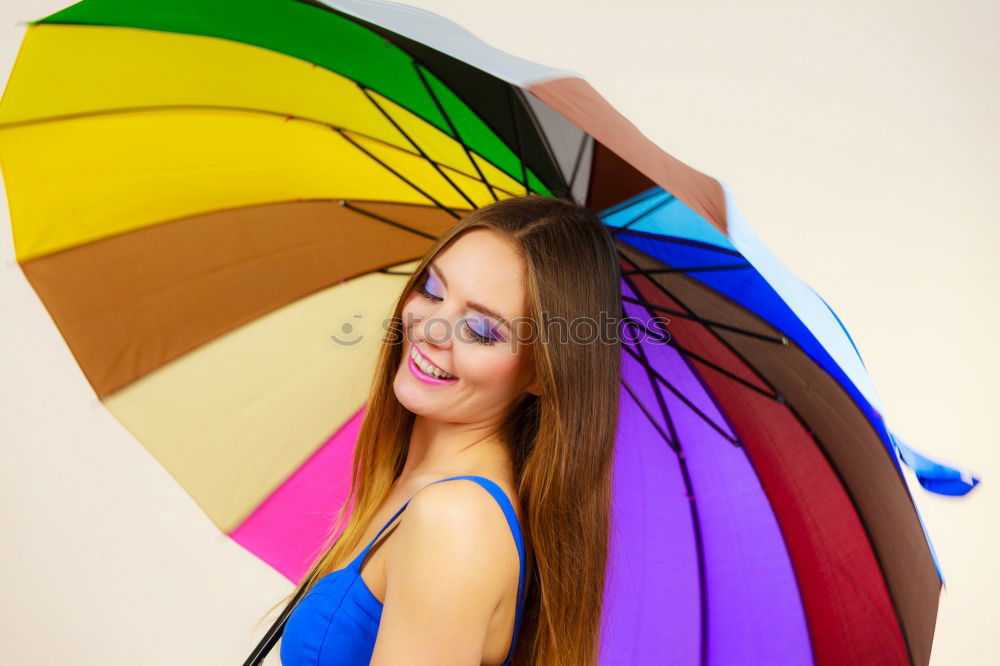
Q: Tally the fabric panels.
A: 15